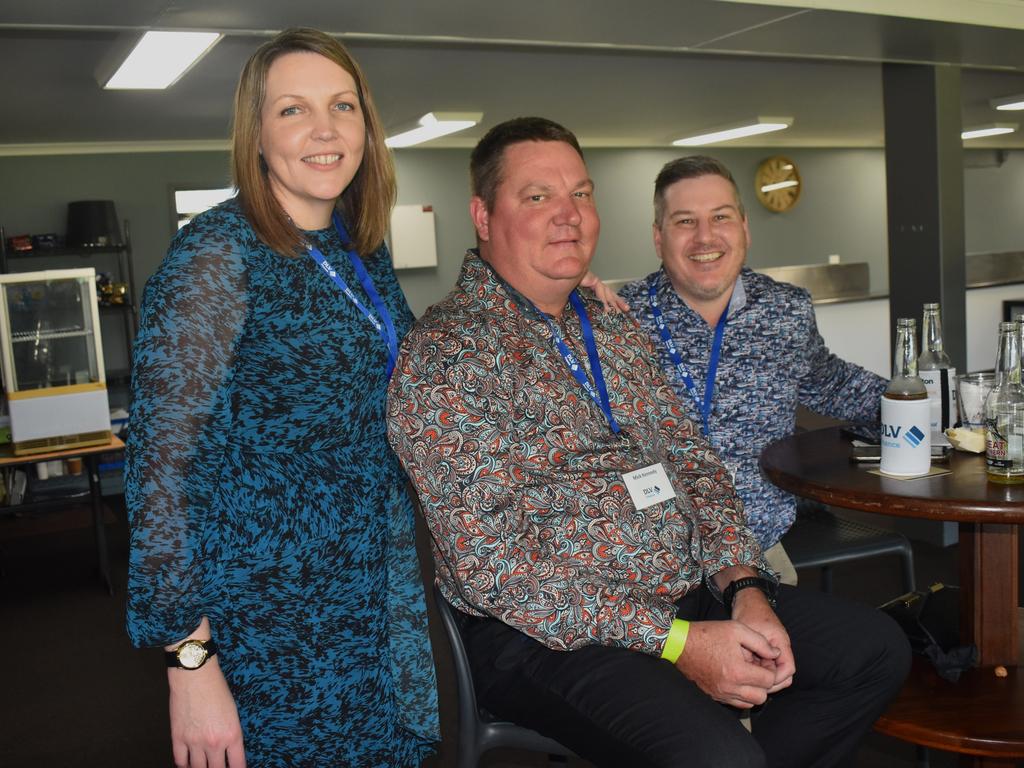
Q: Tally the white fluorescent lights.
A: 5